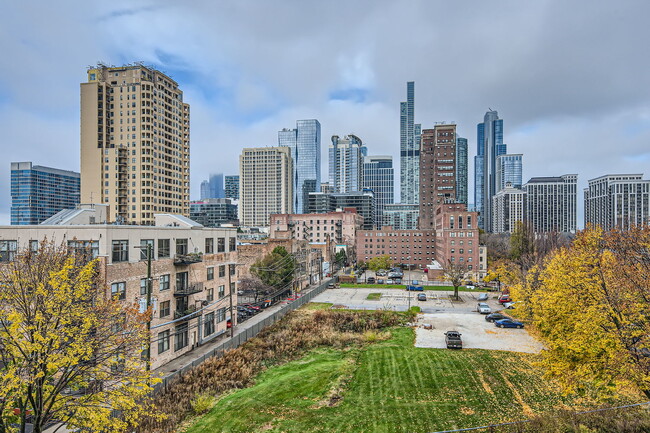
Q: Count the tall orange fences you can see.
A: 0